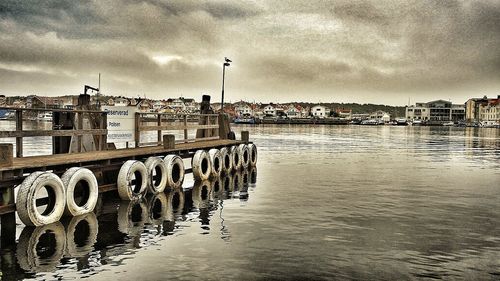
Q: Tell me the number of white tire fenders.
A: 11